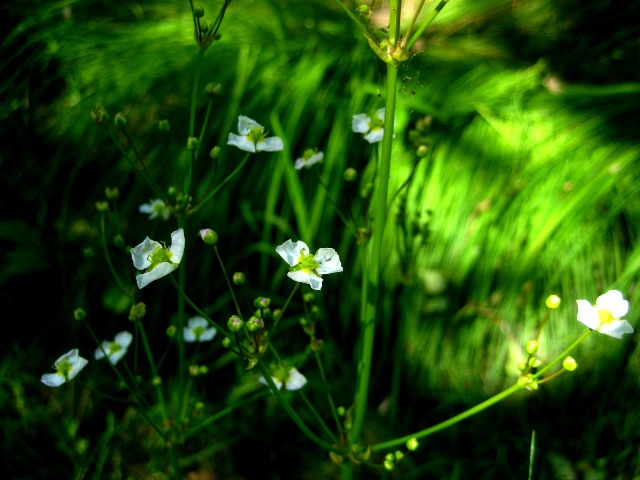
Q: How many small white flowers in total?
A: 11